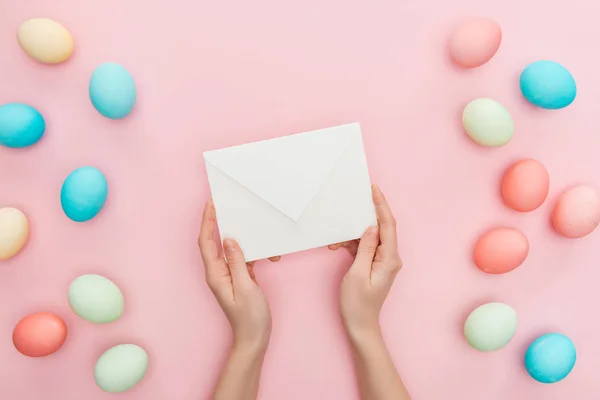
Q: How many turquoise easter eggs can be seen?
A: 5